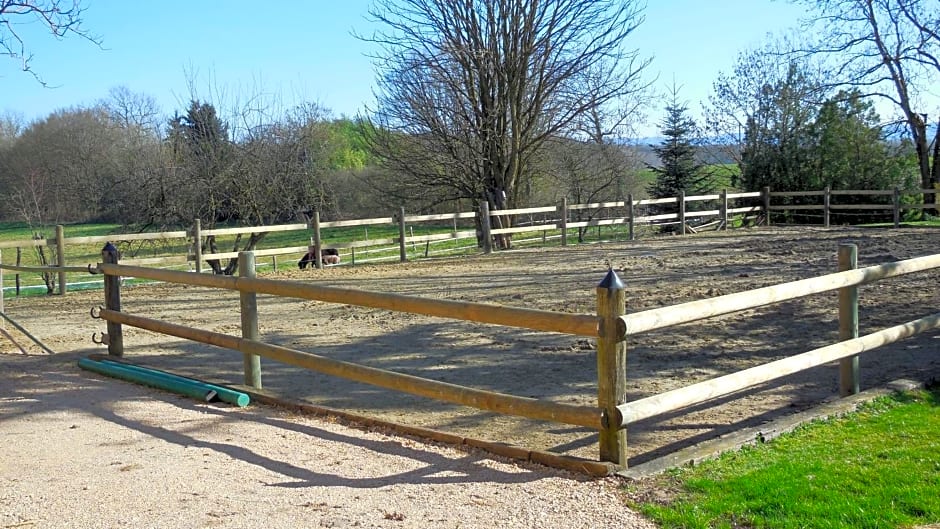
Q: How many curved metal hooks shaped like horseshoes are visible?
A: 3